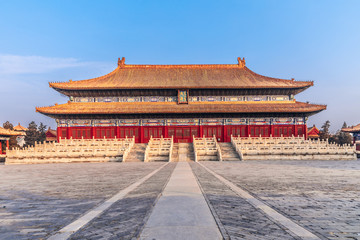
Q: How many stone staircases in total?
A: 3